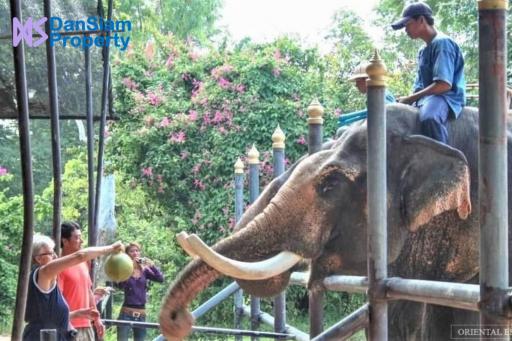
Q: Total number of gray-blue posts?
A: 6